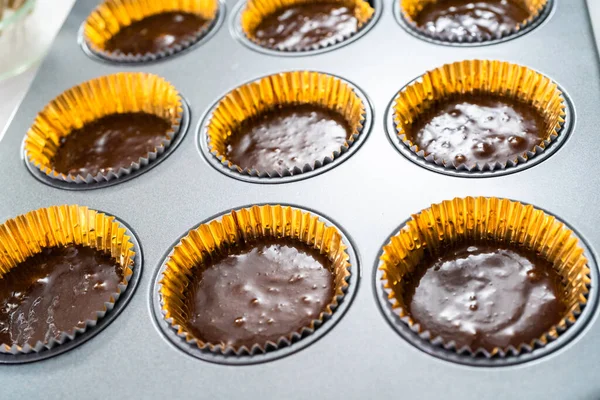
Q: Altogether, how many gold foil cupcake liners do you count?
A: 9